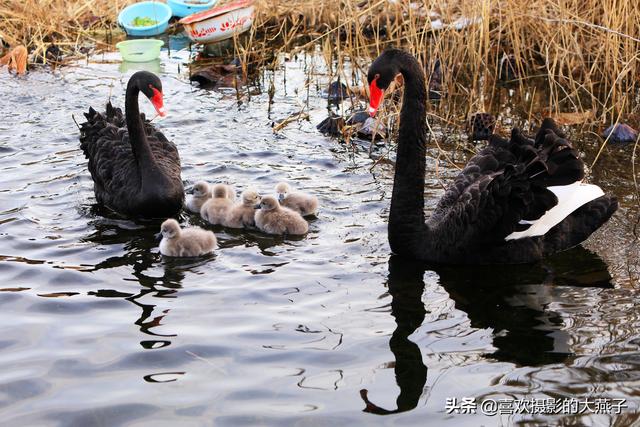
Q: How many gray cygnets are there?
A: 6